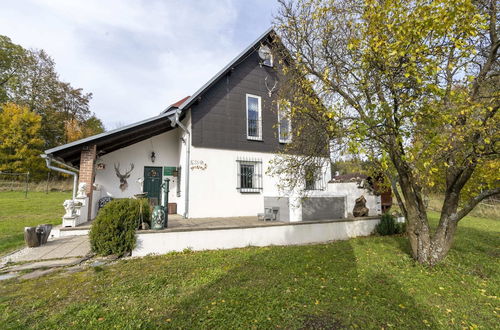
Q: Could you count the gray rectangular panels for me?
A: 2